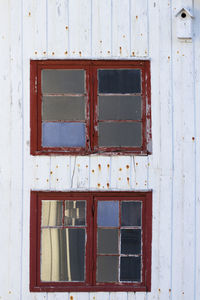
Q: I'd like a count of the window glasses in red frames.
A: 15